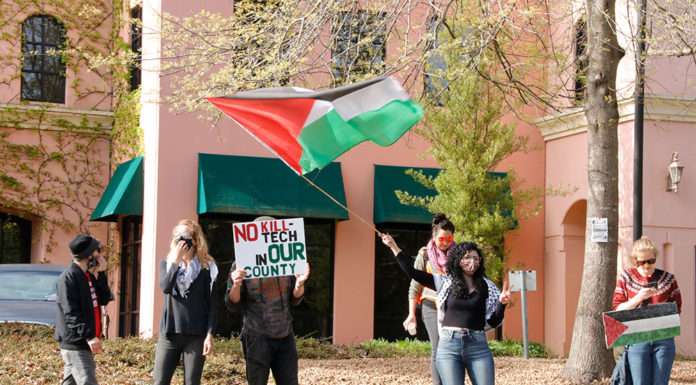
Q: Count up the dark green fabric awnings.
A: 3